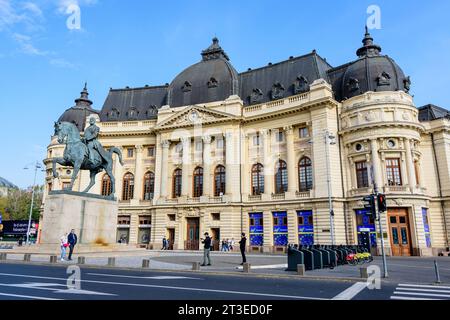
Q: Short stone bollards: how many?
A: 10